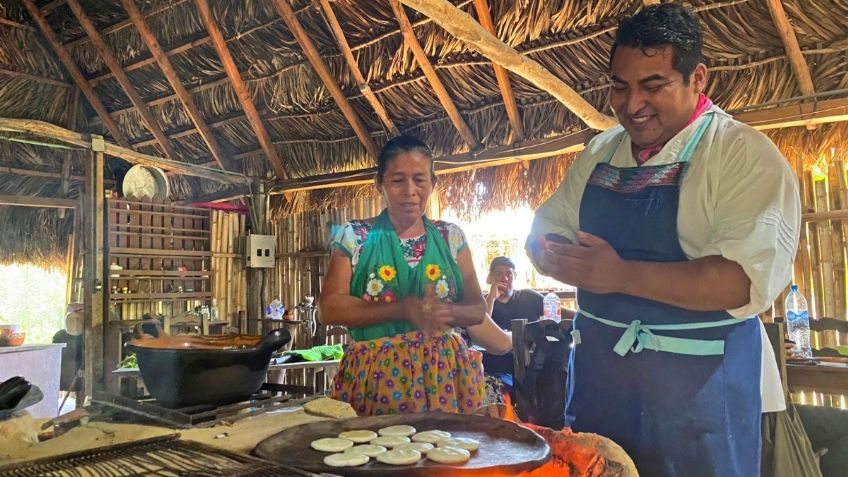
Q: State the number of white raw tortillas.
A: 11